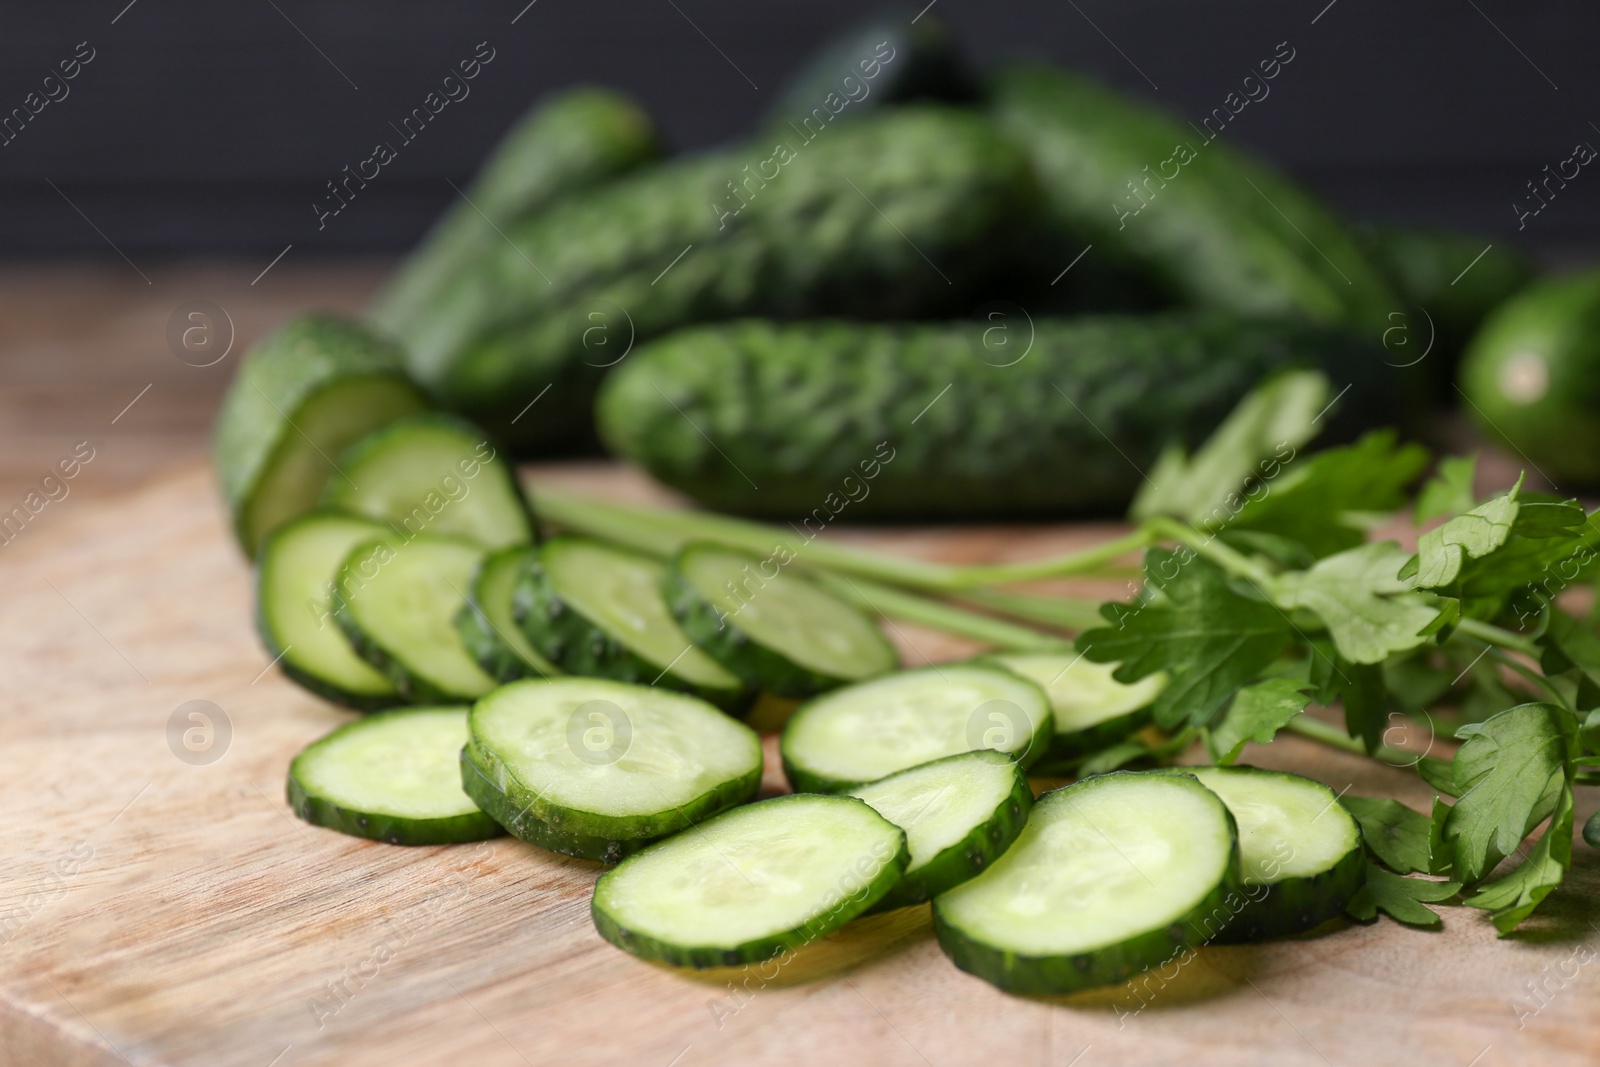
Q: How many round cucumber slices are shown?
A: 15